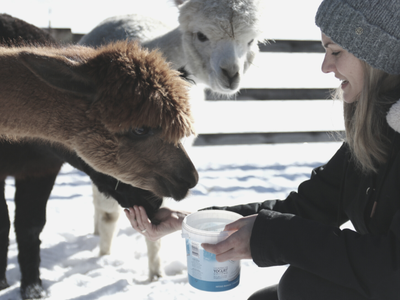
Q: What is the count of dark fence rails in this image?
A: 3